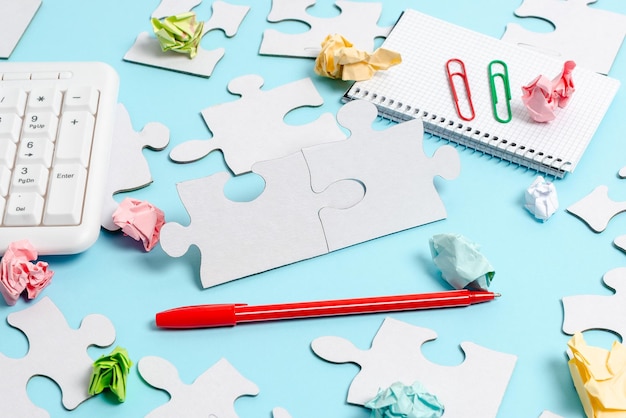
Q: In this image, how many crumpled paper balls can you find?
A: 10